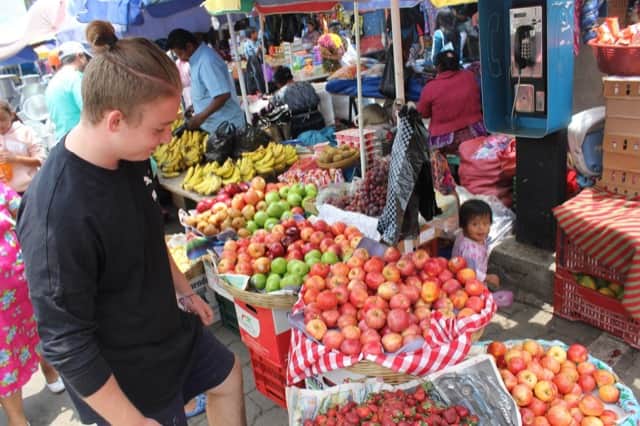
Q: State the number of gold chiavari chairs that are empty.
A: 0